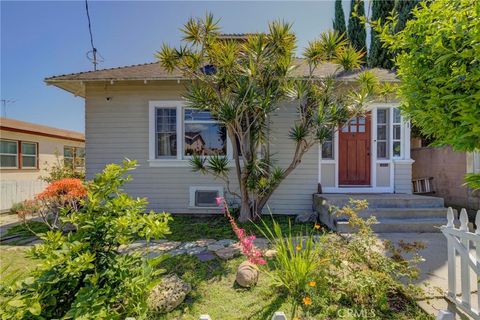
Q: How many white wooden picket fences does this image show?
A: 1